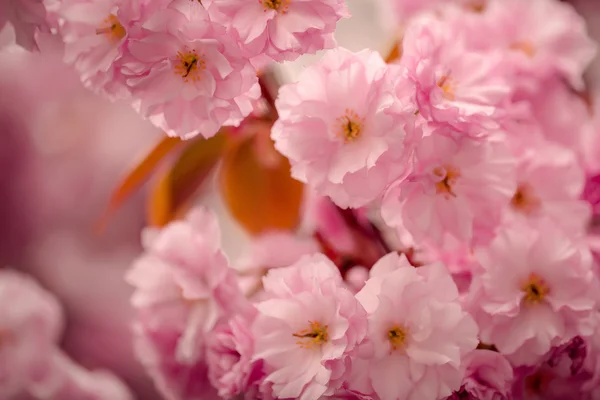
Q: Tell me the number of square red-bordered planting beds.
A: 0